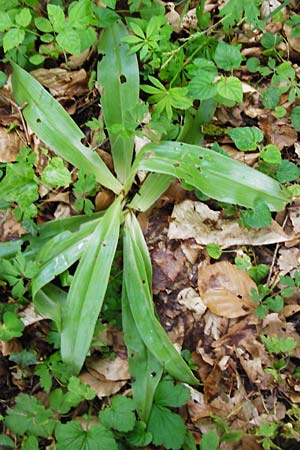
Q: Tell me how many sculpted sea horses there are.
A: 0